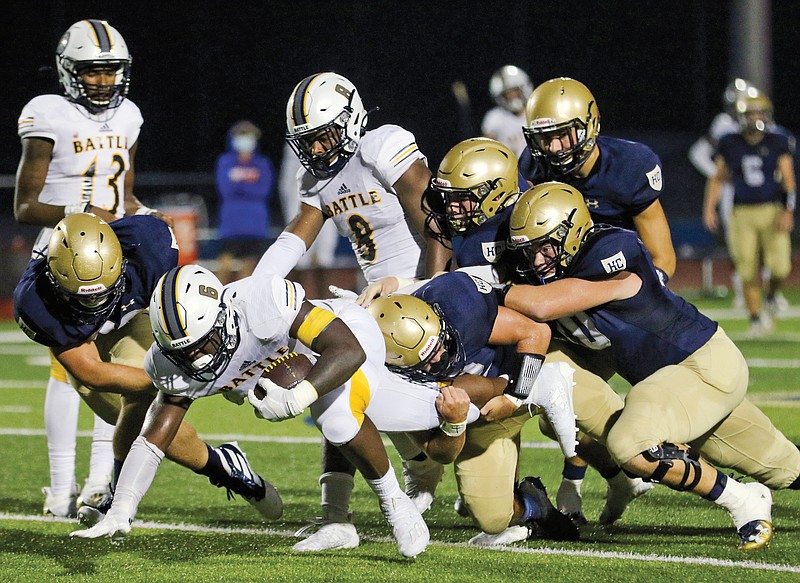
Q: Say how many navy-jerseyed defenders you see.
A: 6